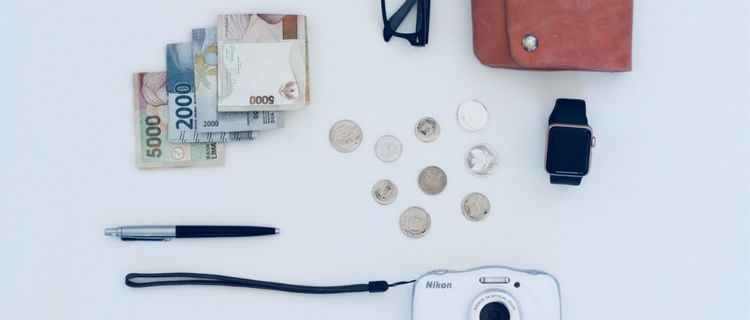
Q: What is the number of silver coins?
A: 9